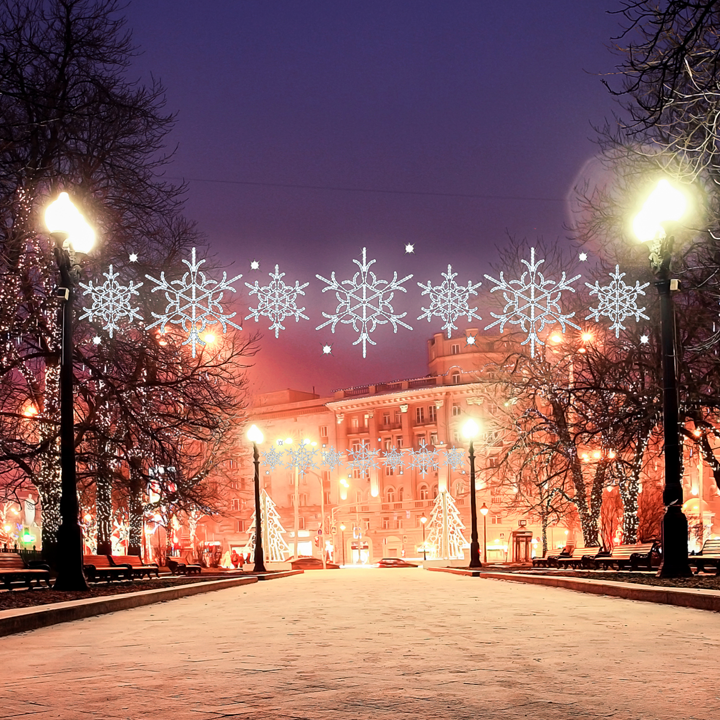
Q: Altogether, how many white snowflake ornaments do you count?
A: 14